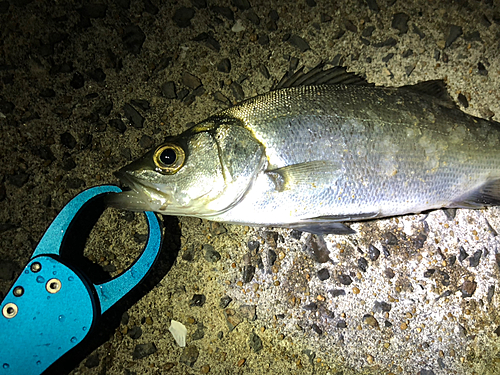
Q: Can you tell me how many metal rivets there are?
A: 4